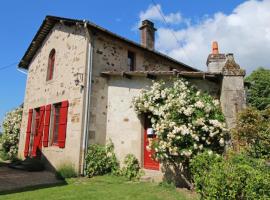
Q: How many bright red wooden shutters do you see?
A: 4